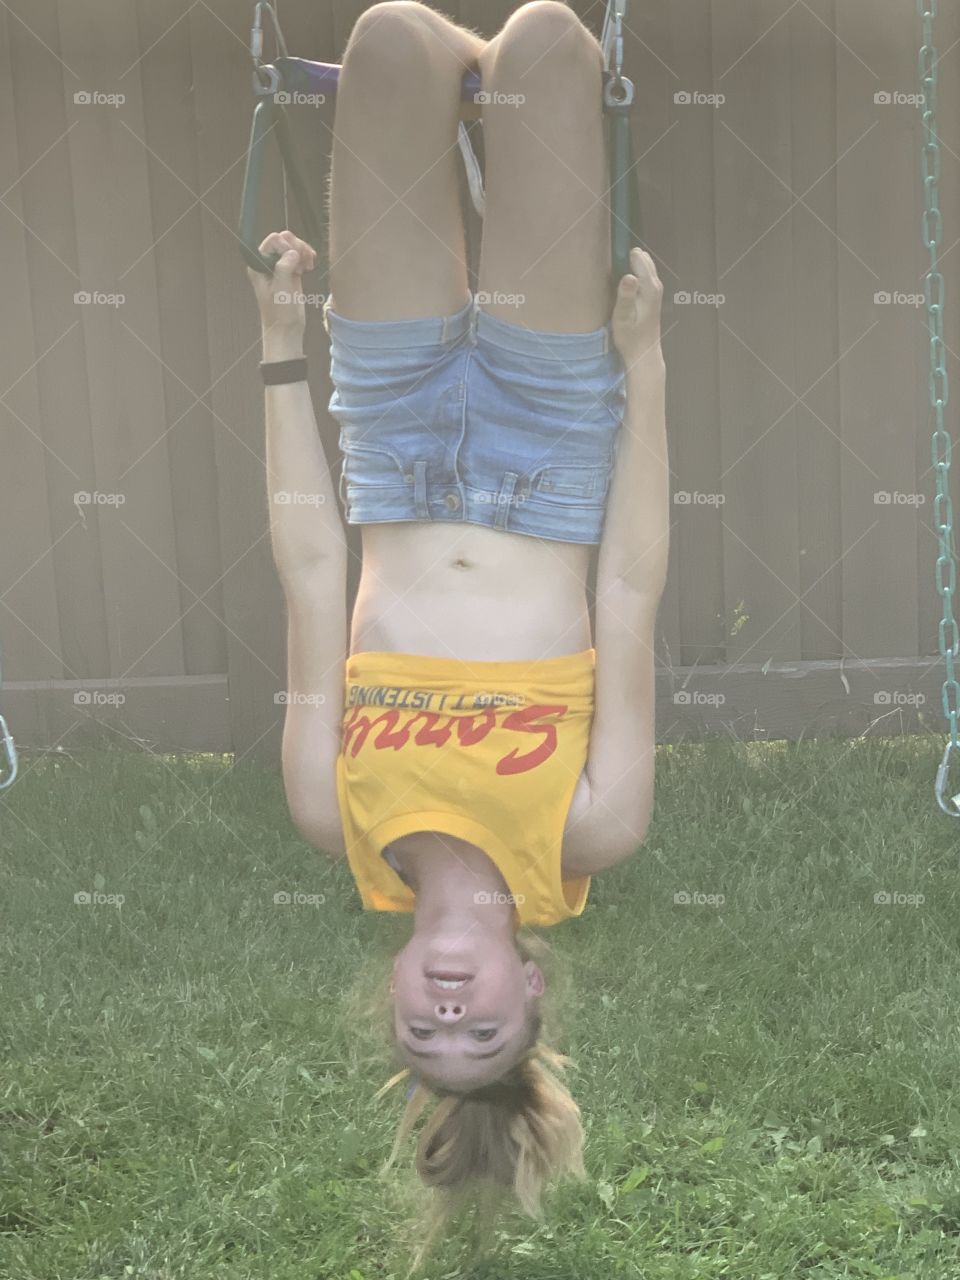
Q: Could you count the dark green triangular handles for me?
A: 2